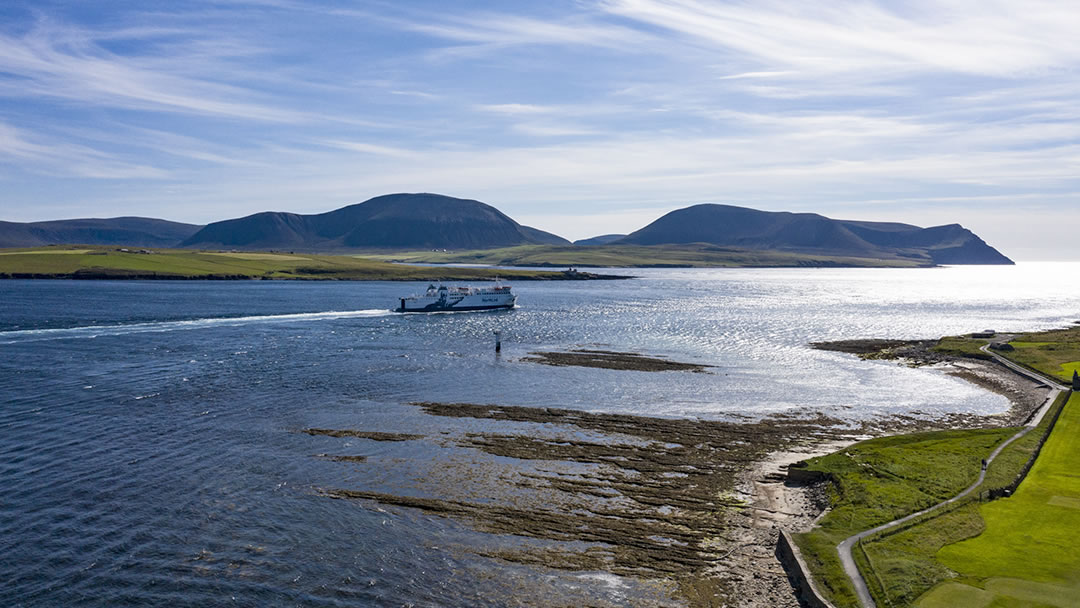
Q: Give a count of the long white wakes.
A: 1